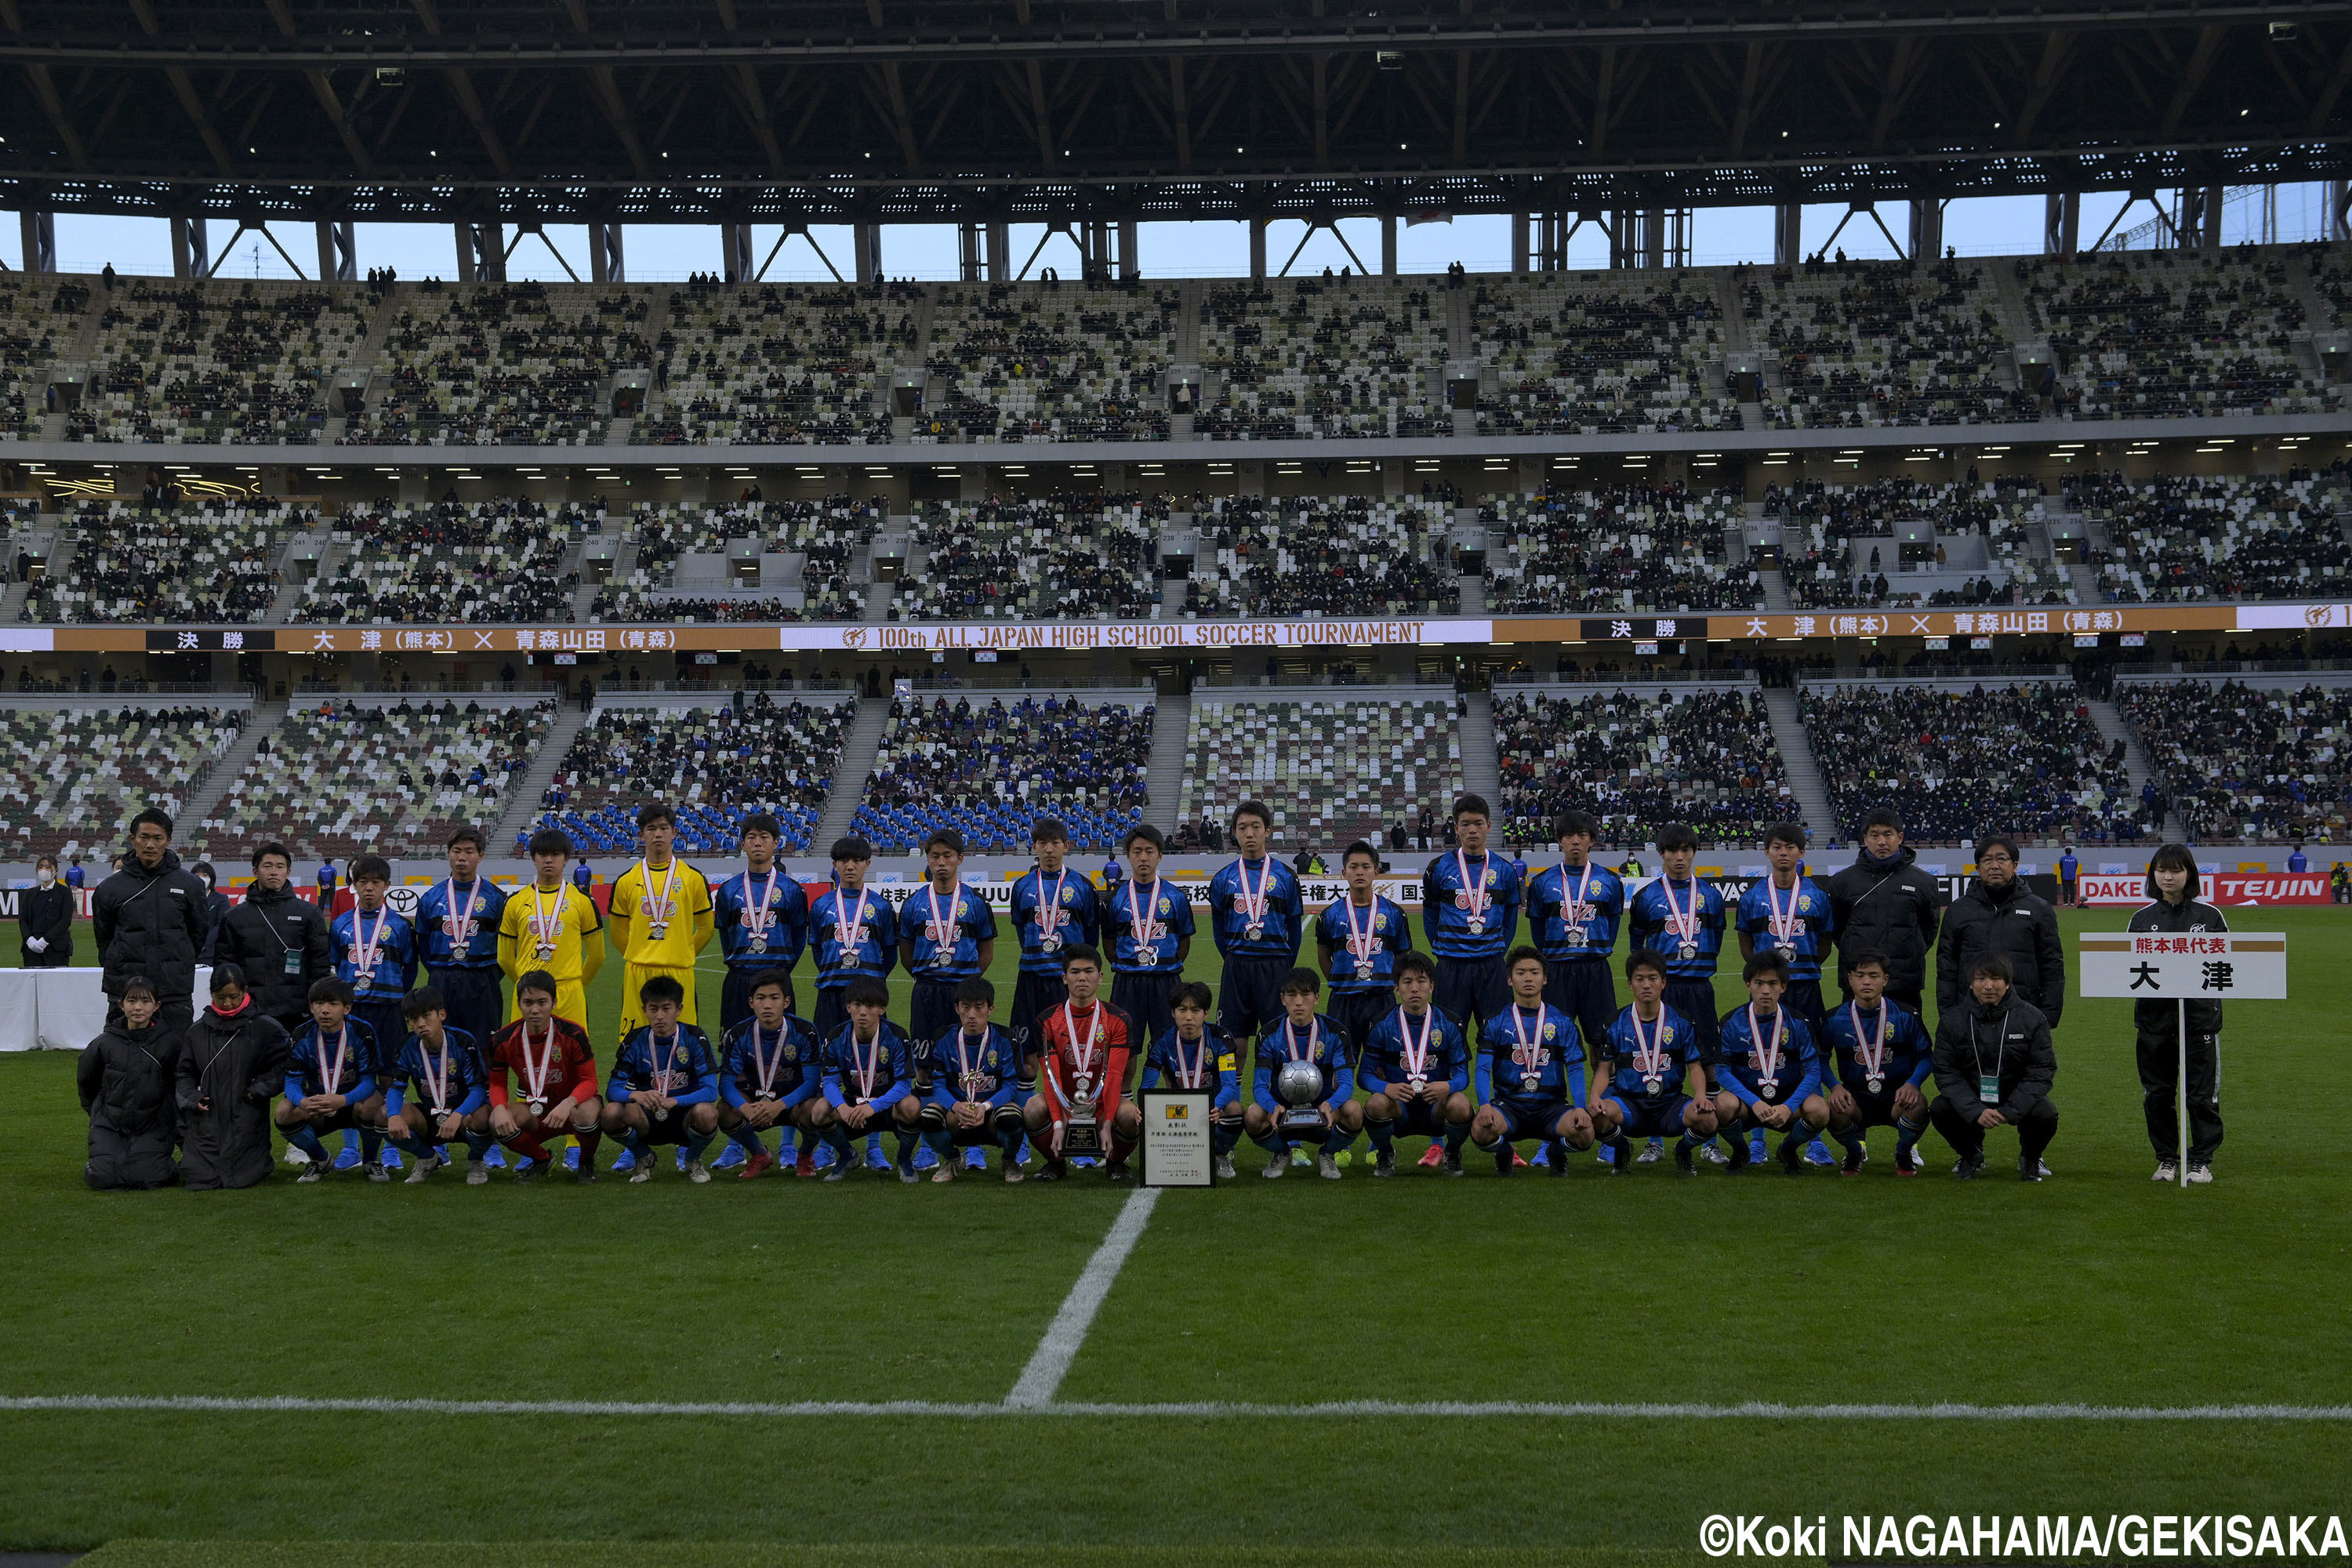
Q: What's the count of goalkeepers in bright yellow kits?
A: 2